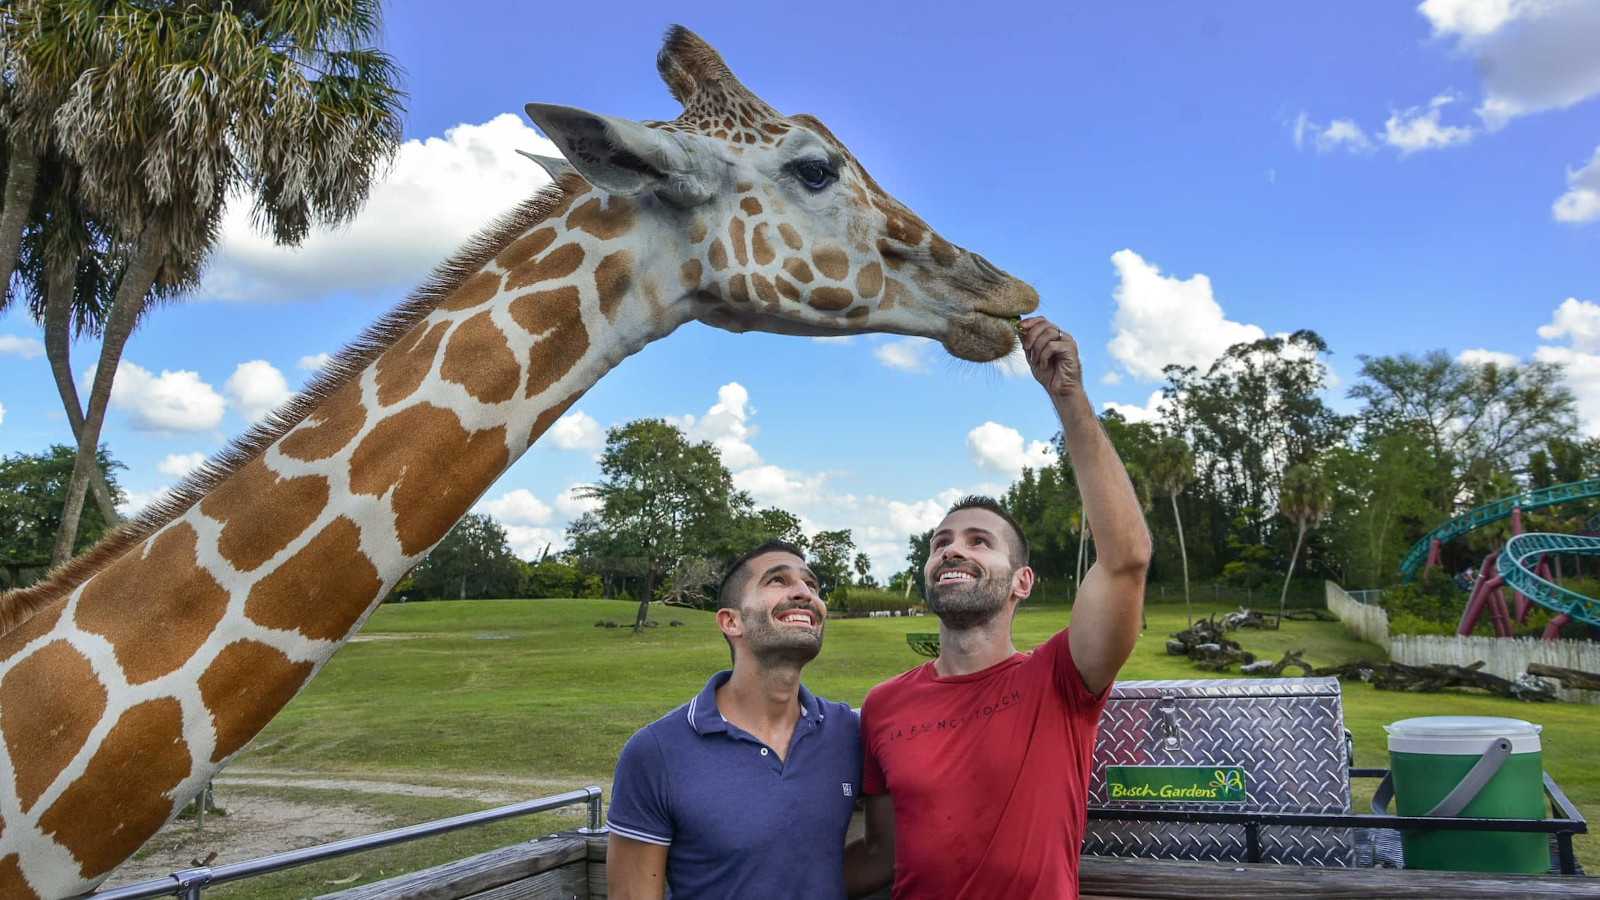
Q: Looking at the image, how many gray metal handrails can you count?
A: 1